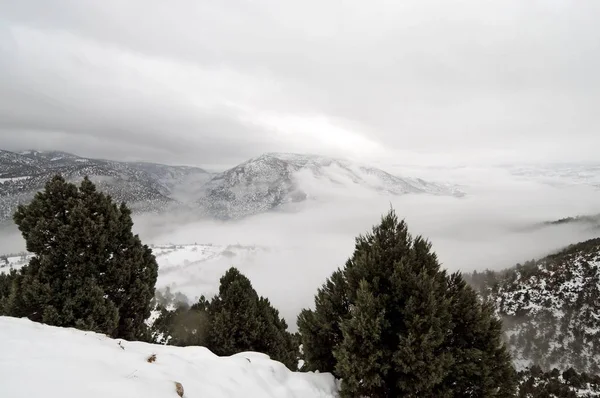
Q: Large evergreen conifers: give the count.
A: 3